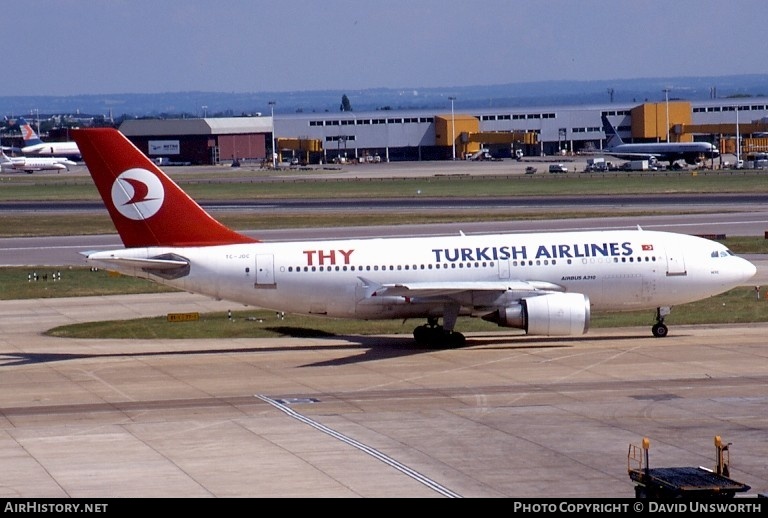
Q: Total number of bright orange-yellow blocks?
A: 2